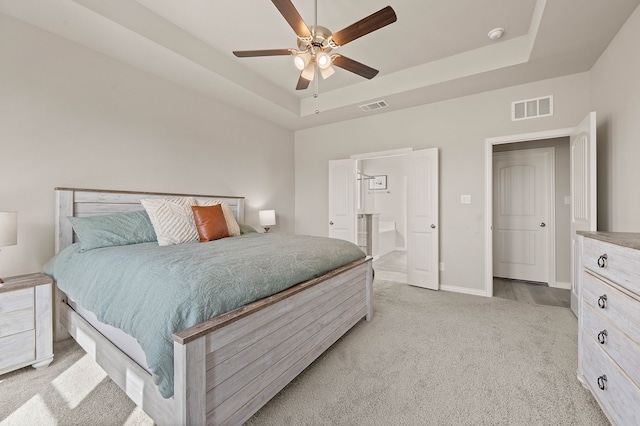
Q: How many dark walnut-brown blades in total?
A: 5